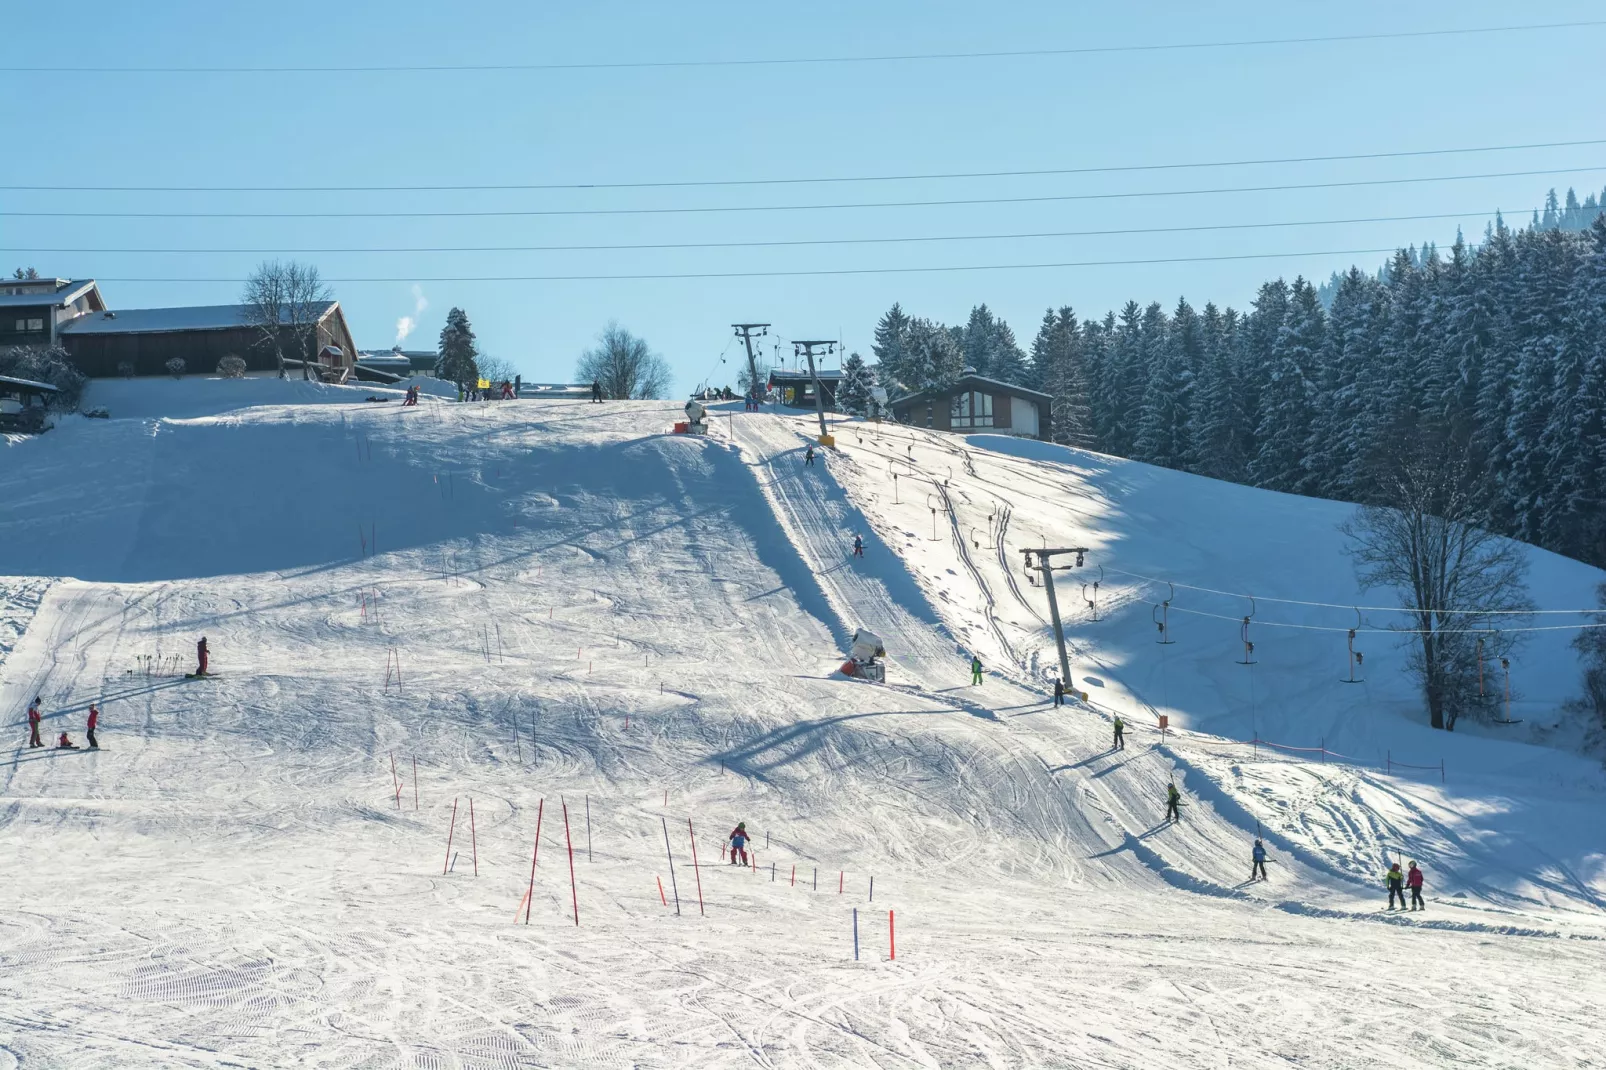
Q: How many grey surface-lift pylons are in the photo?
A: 3